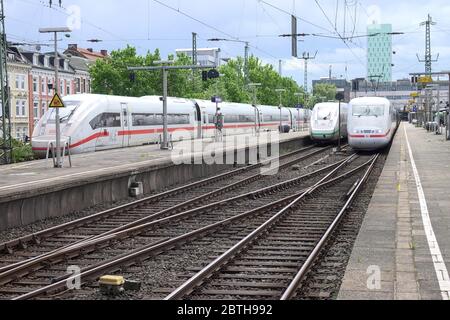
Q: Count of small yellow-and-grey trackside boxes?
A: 1